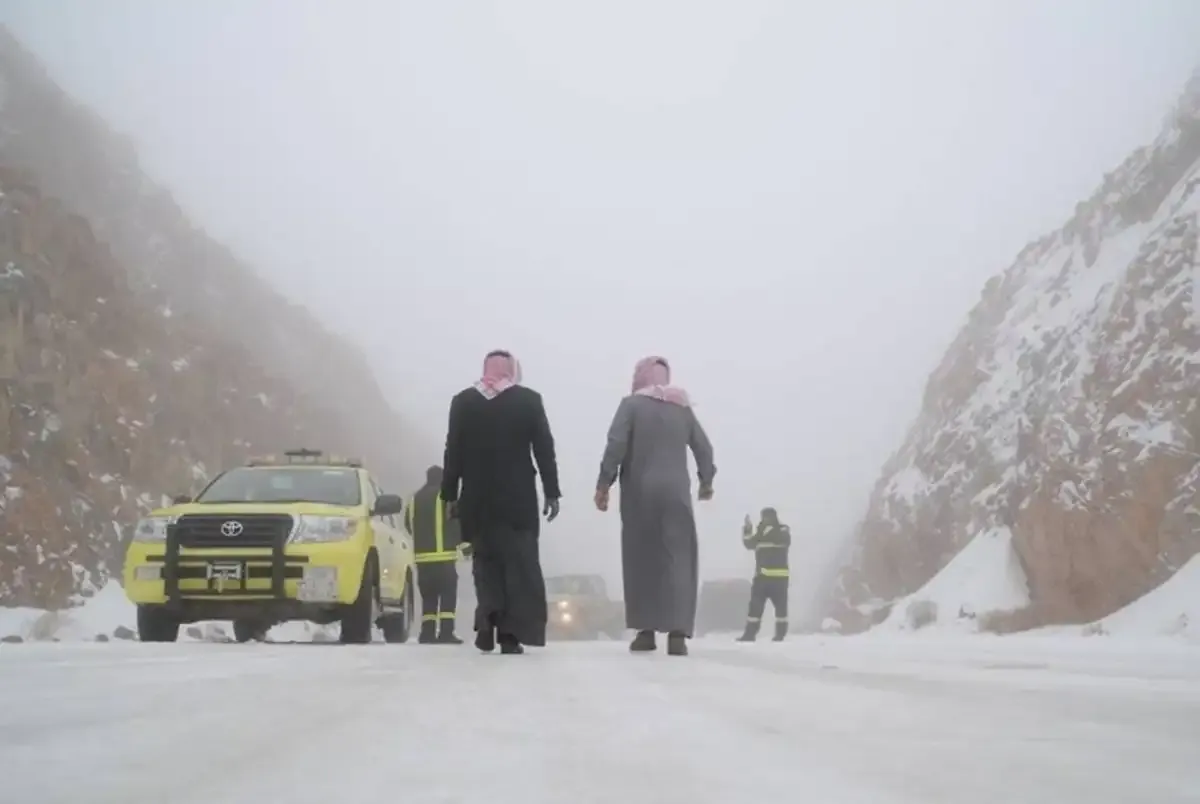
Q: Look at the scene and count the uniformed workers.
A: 2